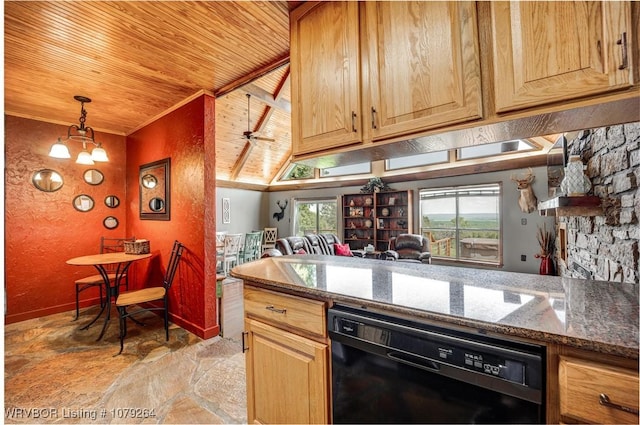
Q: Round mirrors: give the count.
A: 5